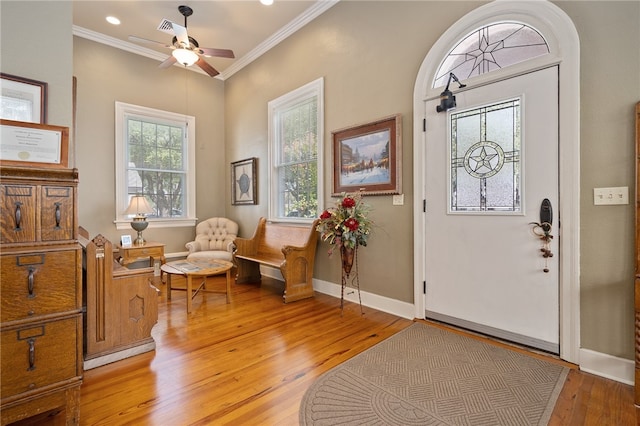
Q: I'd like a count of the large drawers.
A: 2